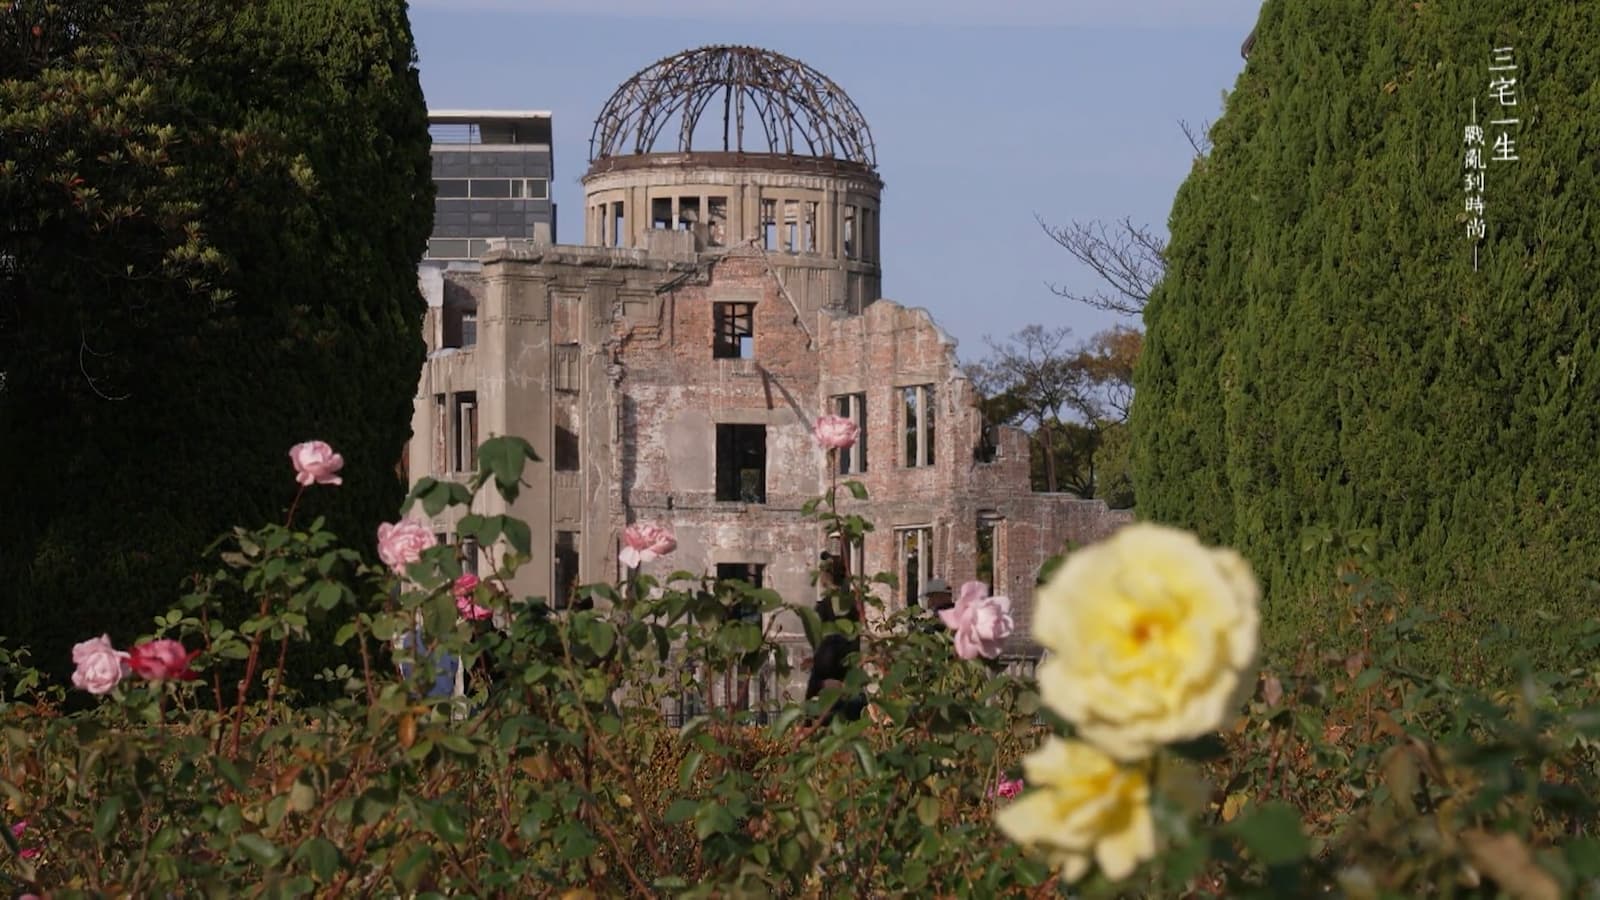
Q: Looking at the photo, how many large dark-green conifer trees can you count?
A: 2